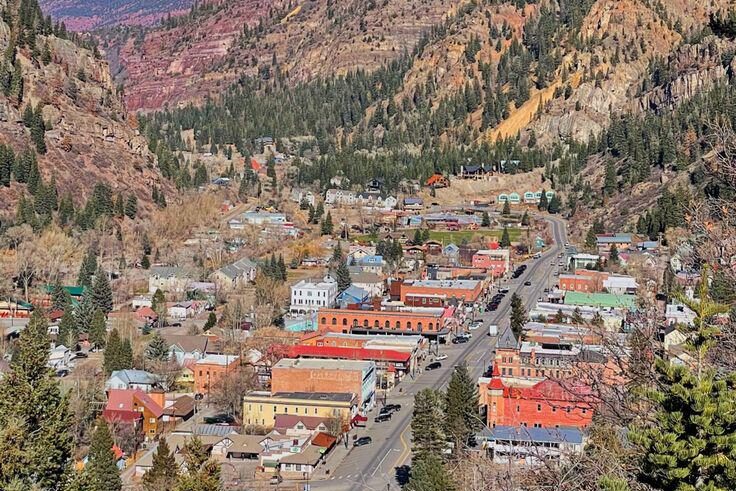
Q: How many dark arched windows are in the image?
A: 12